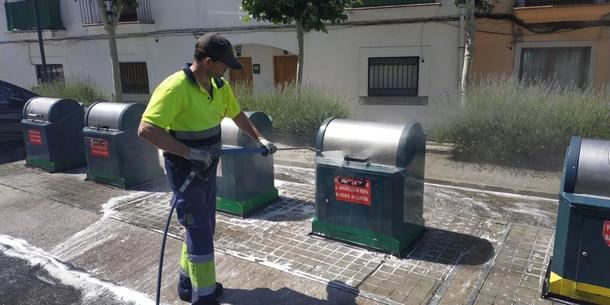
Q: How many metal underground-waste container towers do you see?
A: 5